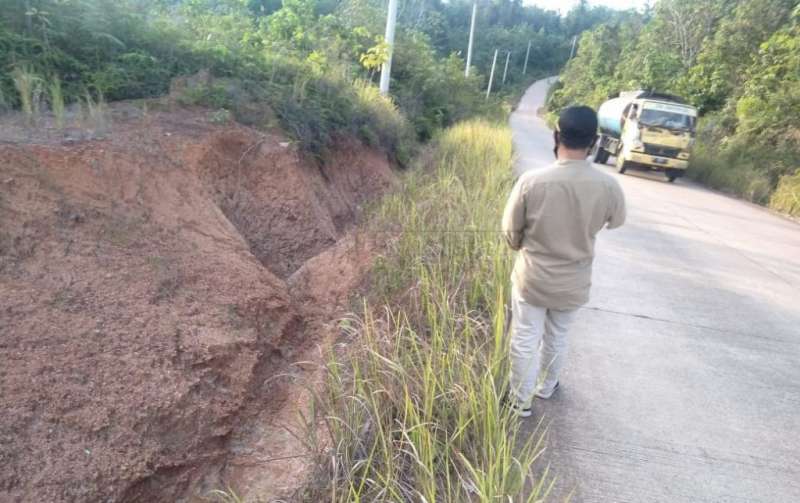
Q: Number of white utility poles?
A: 6